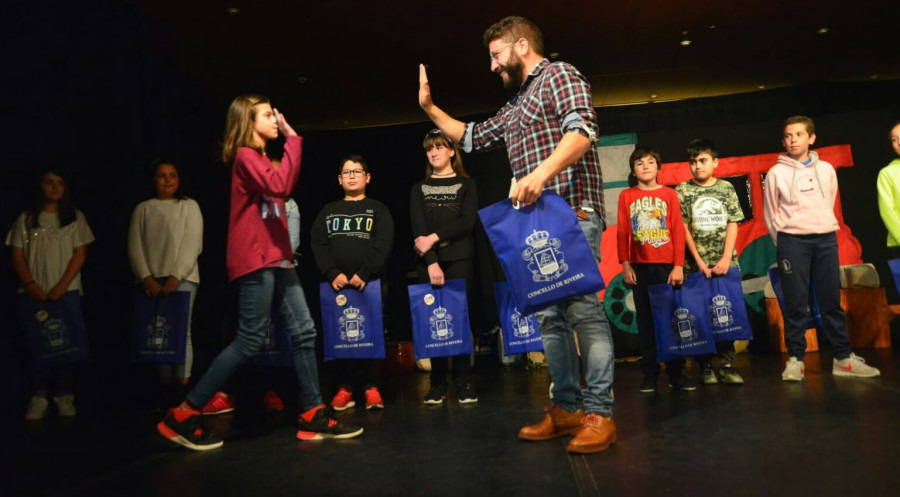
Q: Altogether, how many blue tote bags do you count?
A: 11